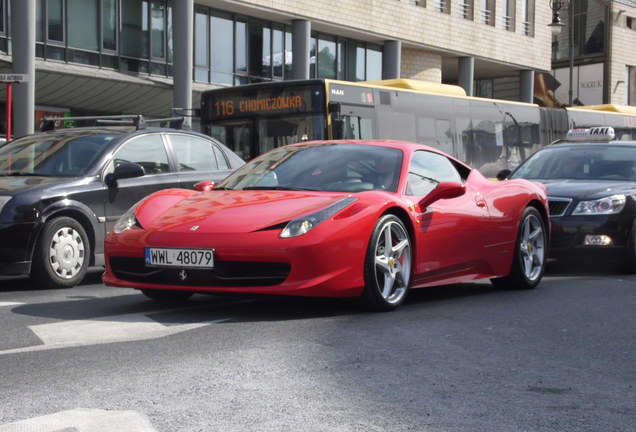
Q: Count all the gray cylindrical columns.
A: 6